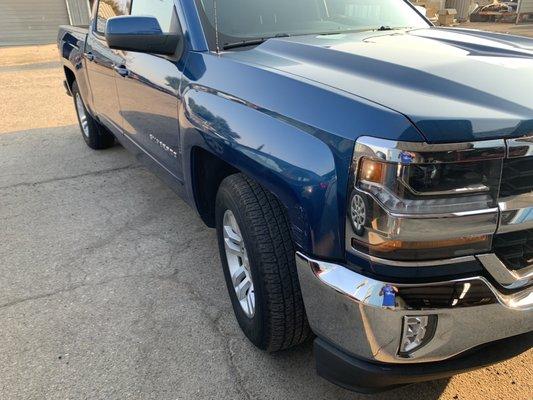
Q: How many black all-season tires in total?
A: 2